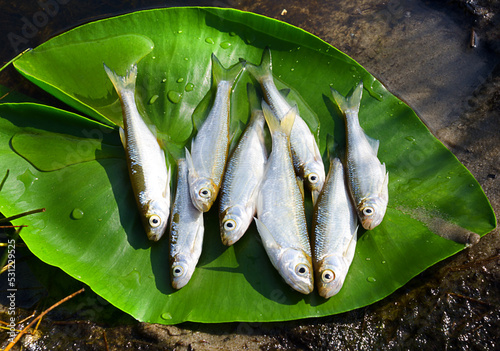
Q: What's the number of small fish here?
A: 8